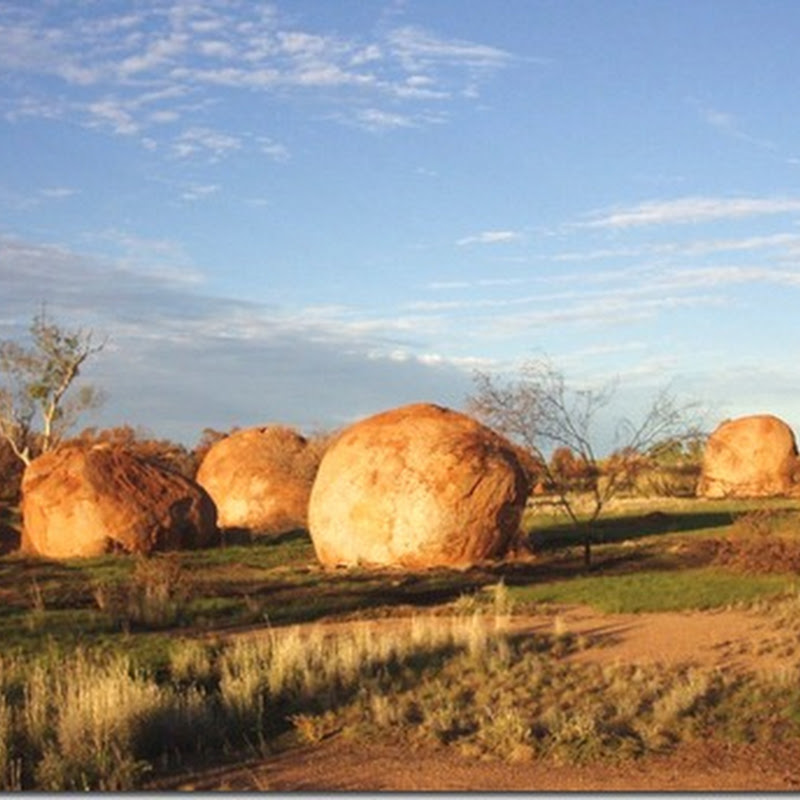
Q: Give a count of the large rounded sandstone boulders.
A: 4